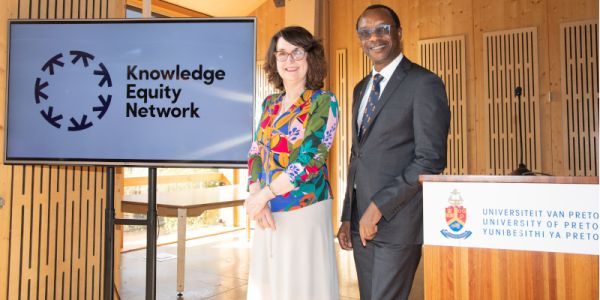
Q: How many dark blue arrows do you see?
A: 7